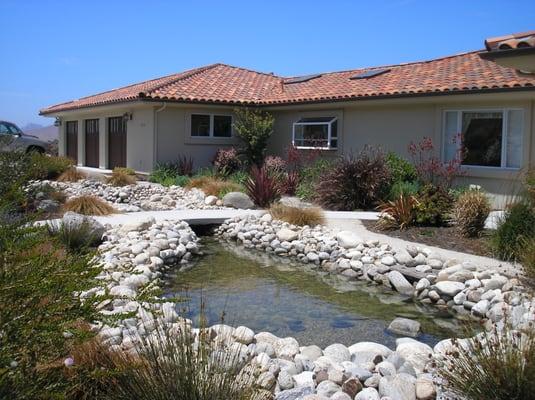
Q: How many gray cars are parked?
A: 1